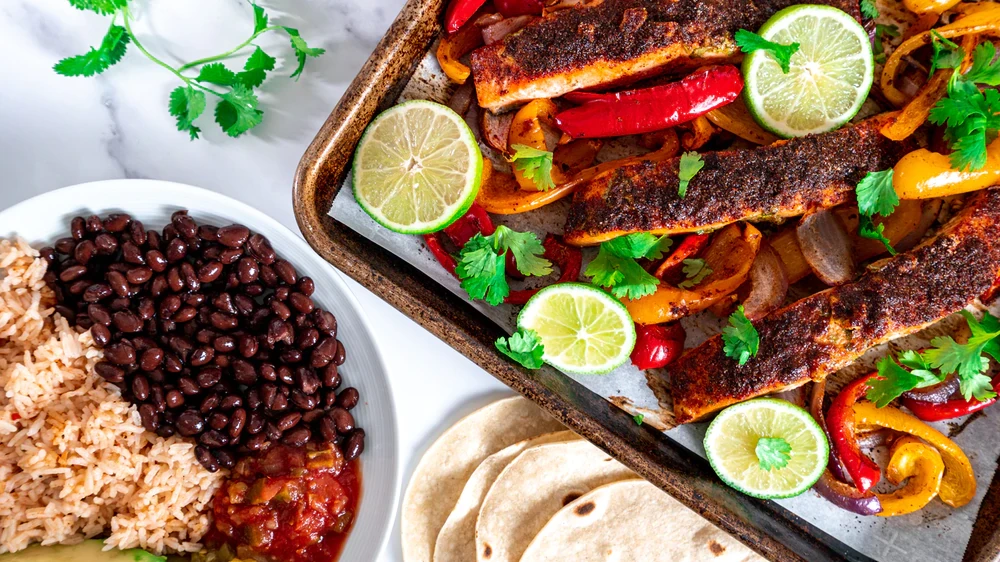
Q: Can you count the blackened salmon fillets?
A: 3